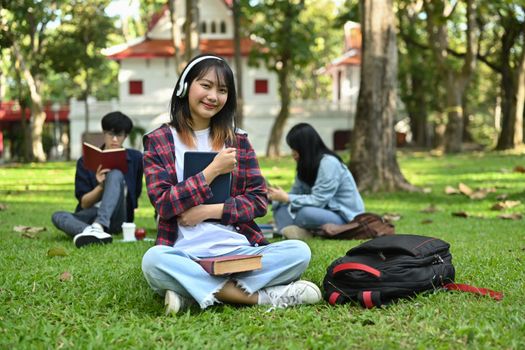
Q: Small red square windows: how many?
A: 2